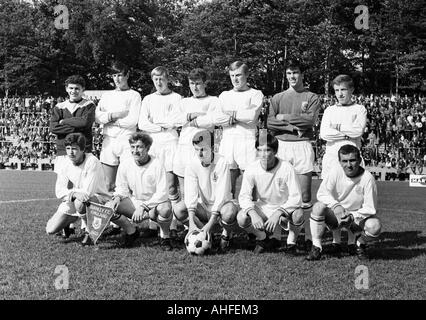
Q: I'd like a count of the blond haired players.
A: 2